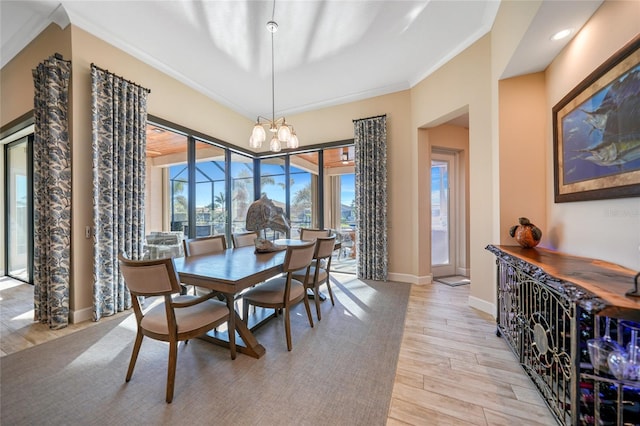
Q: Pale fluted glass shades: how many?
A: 5